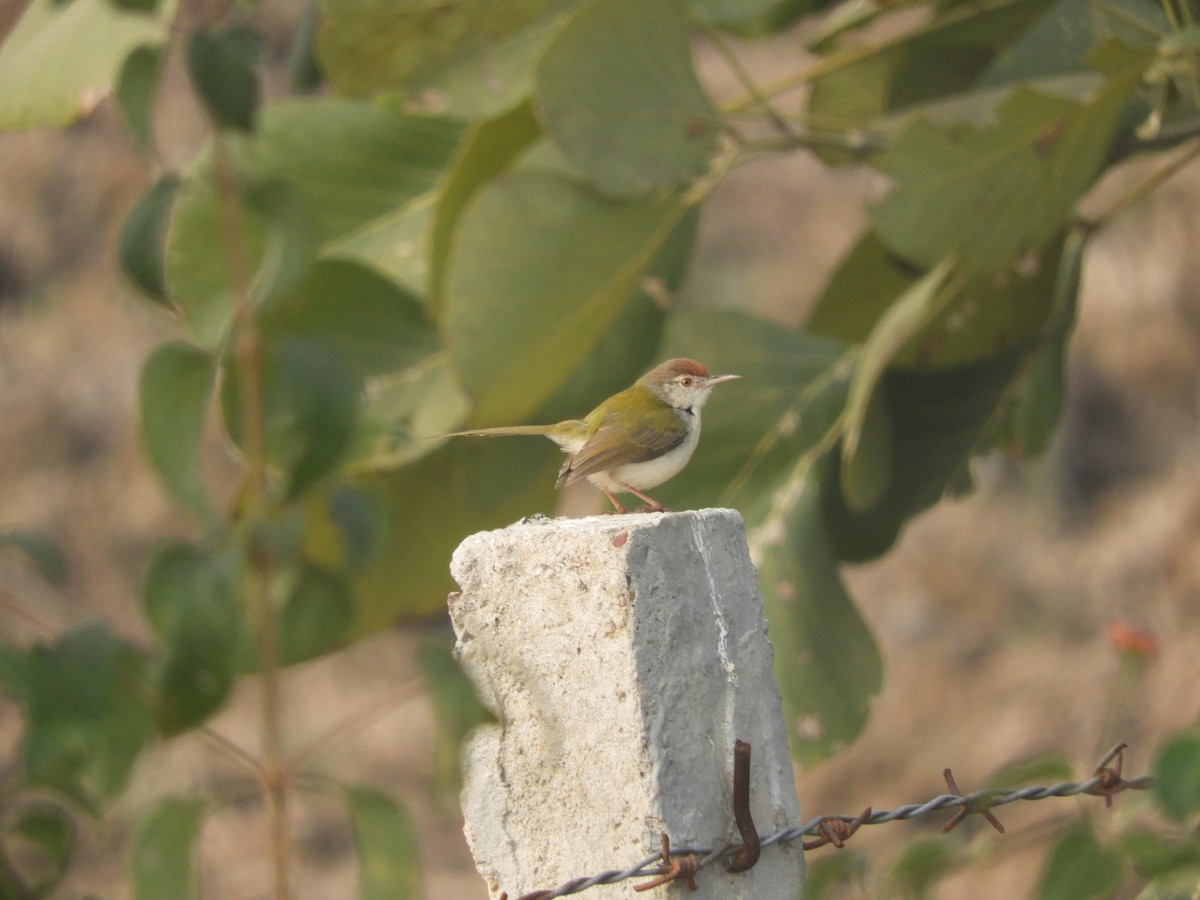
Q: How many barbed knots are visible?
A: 4